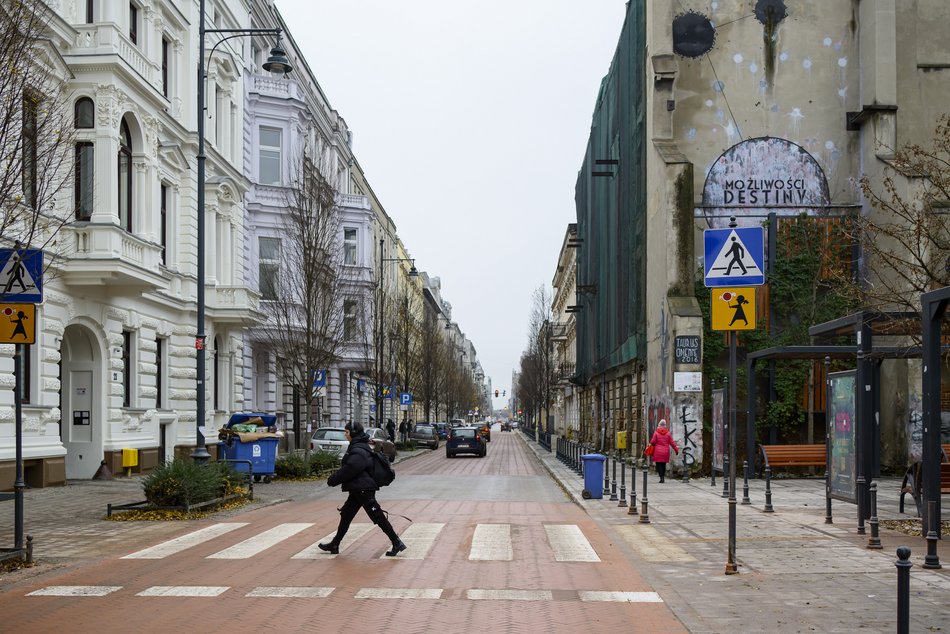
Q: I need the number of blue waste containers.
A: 2